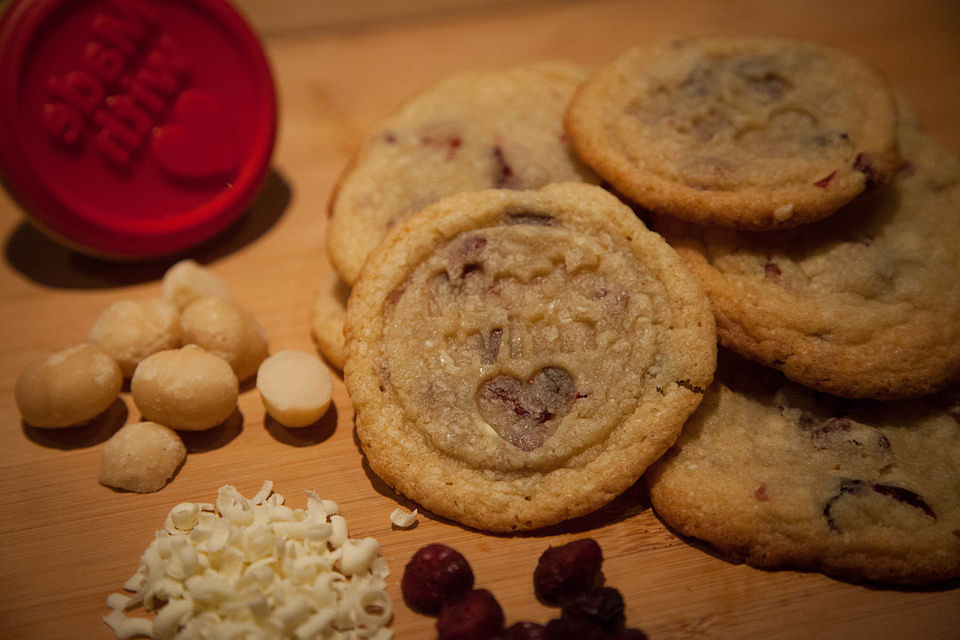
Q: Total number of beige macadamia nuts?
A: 7